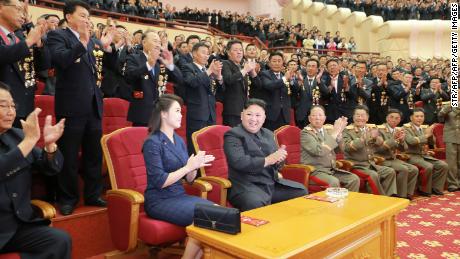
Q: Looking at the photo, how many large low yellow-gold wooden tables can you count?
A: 1